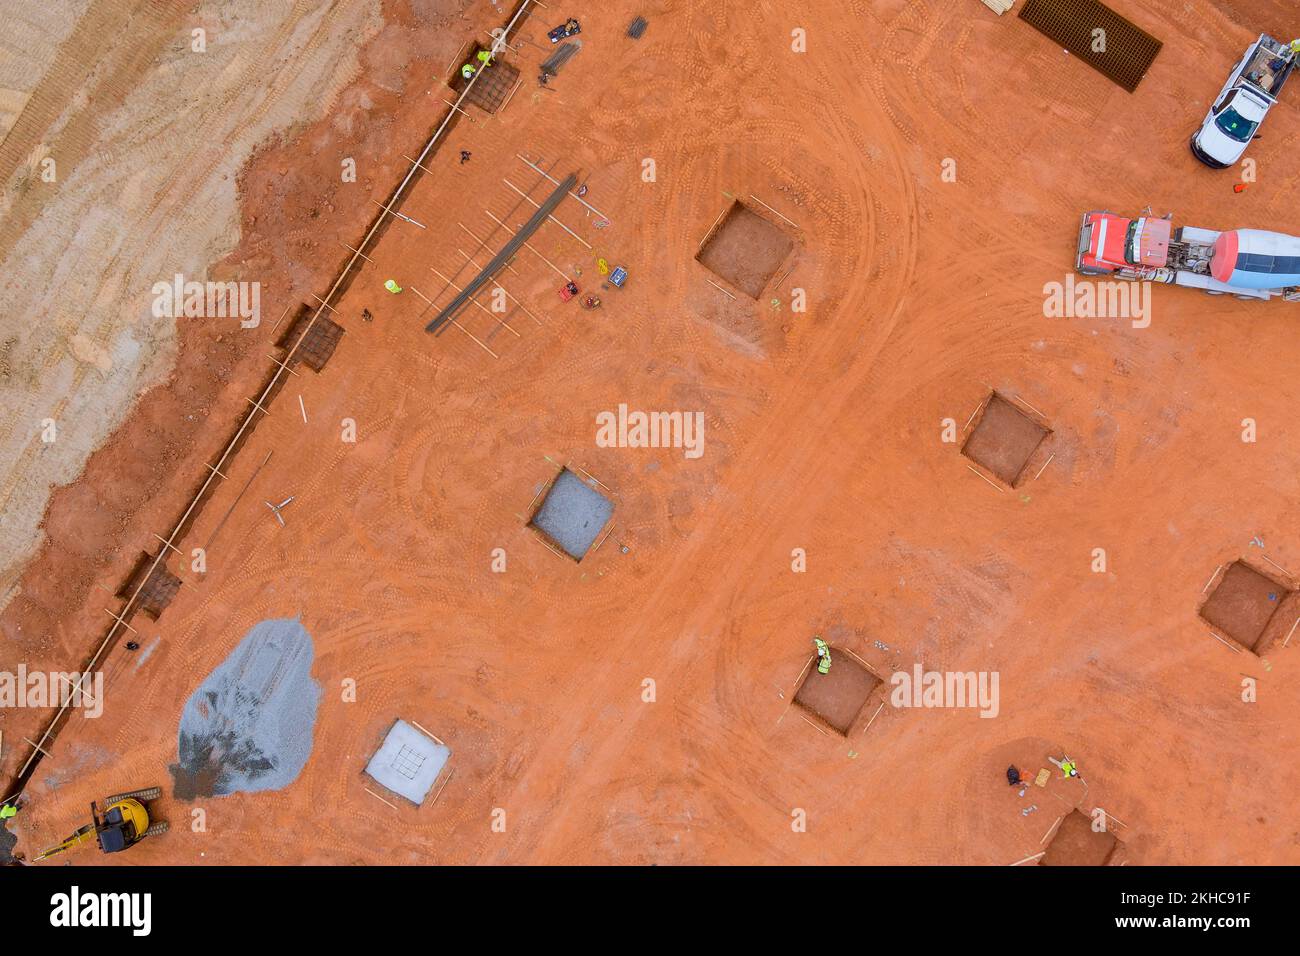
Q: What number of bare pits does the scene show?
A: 5